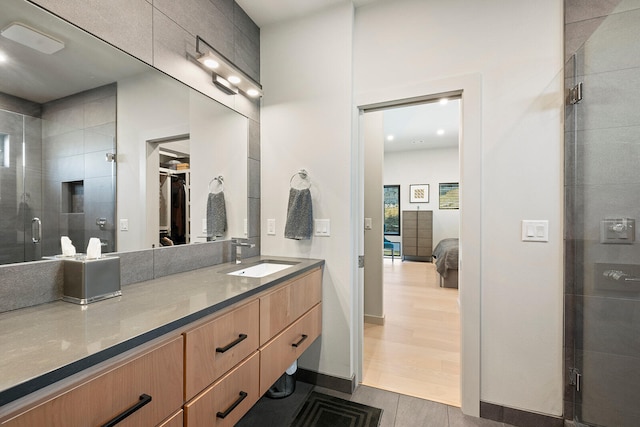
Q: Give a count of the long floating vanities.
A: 1